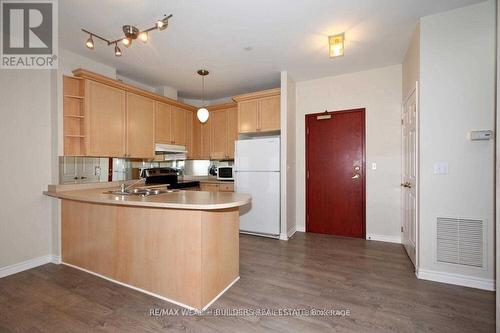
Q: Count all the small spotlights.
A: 5